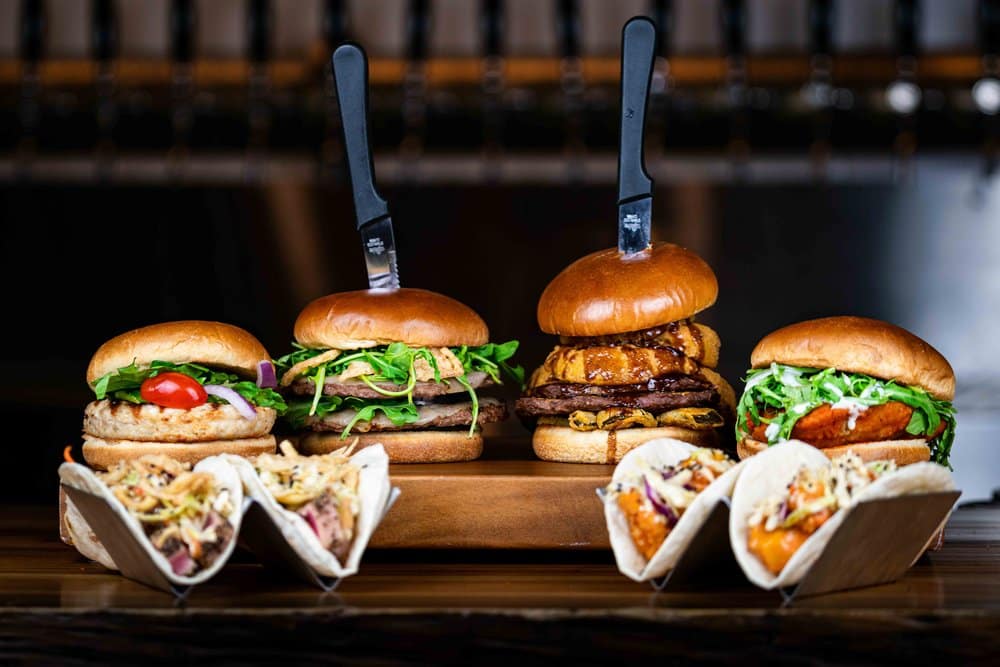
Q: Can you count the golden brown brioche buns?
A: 4